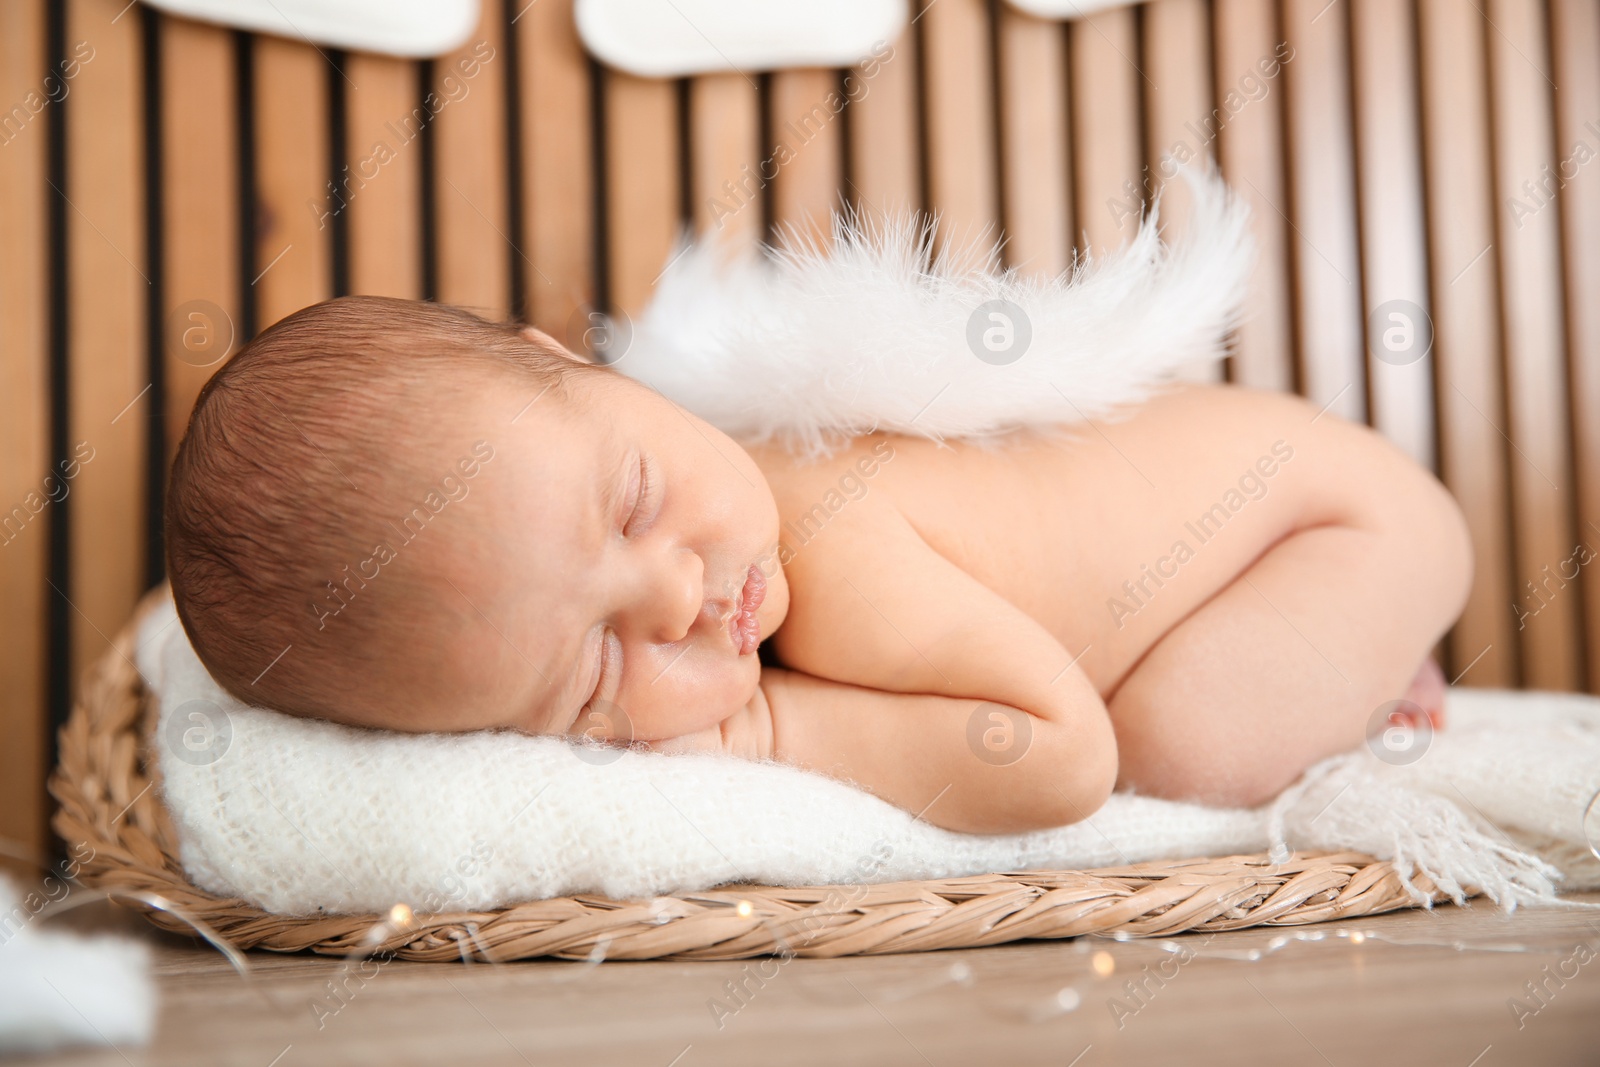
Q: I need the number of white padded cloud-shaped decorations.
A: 3